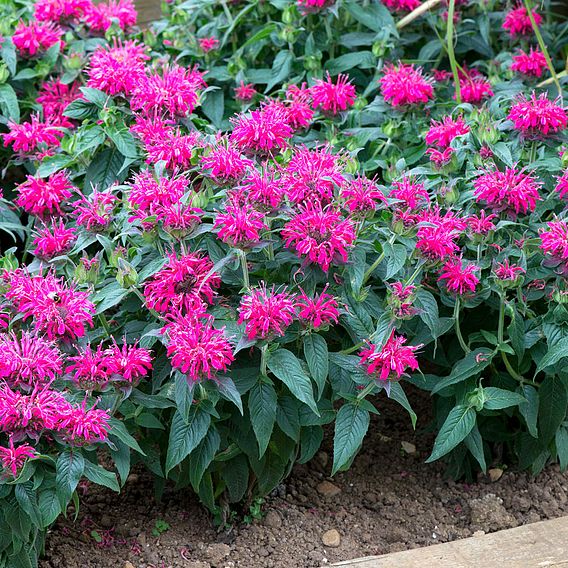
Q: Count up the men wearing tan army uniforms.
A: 0